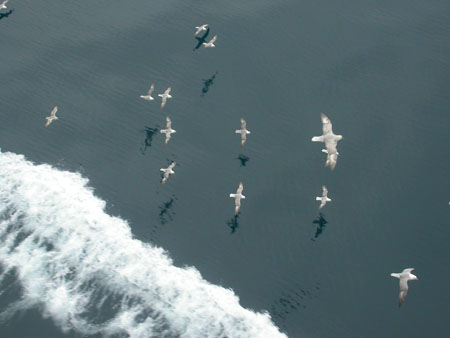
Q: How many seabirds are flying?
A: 14